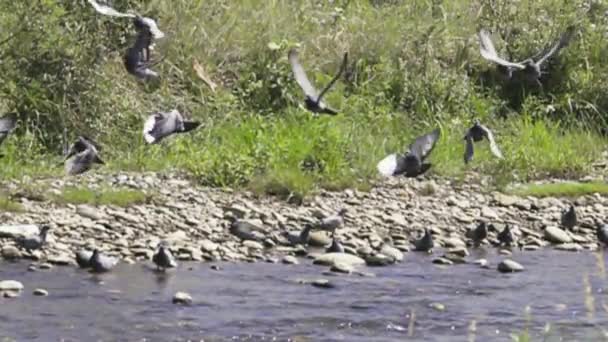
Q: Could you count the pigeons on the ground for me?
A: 13